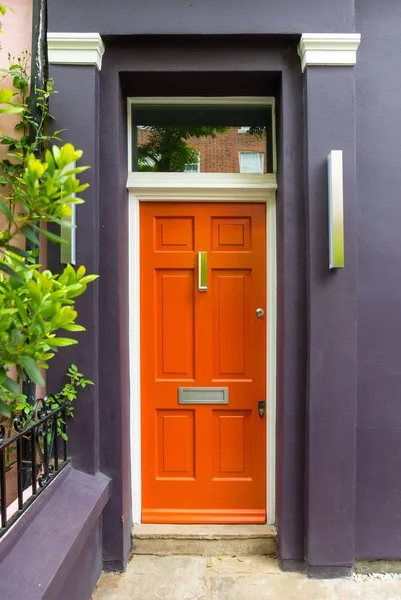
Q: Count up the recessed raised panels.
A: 6